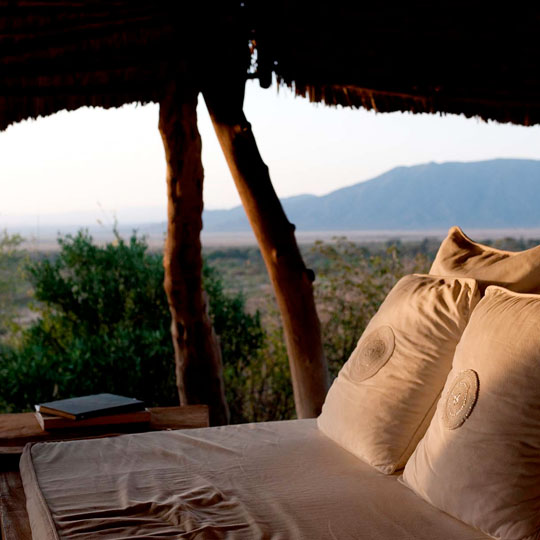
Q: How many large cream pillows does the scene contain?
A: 3